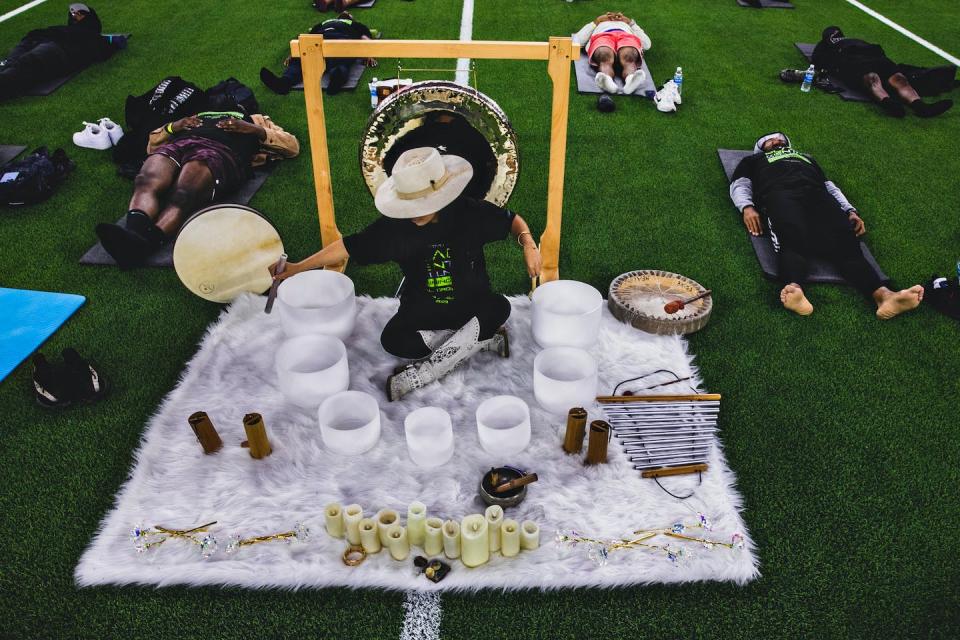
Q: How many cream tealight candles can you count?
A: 12